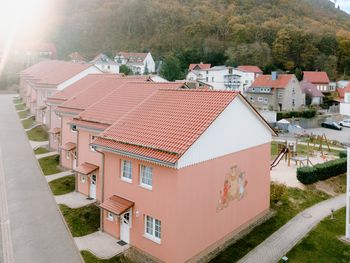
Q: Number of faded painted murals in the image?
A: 1